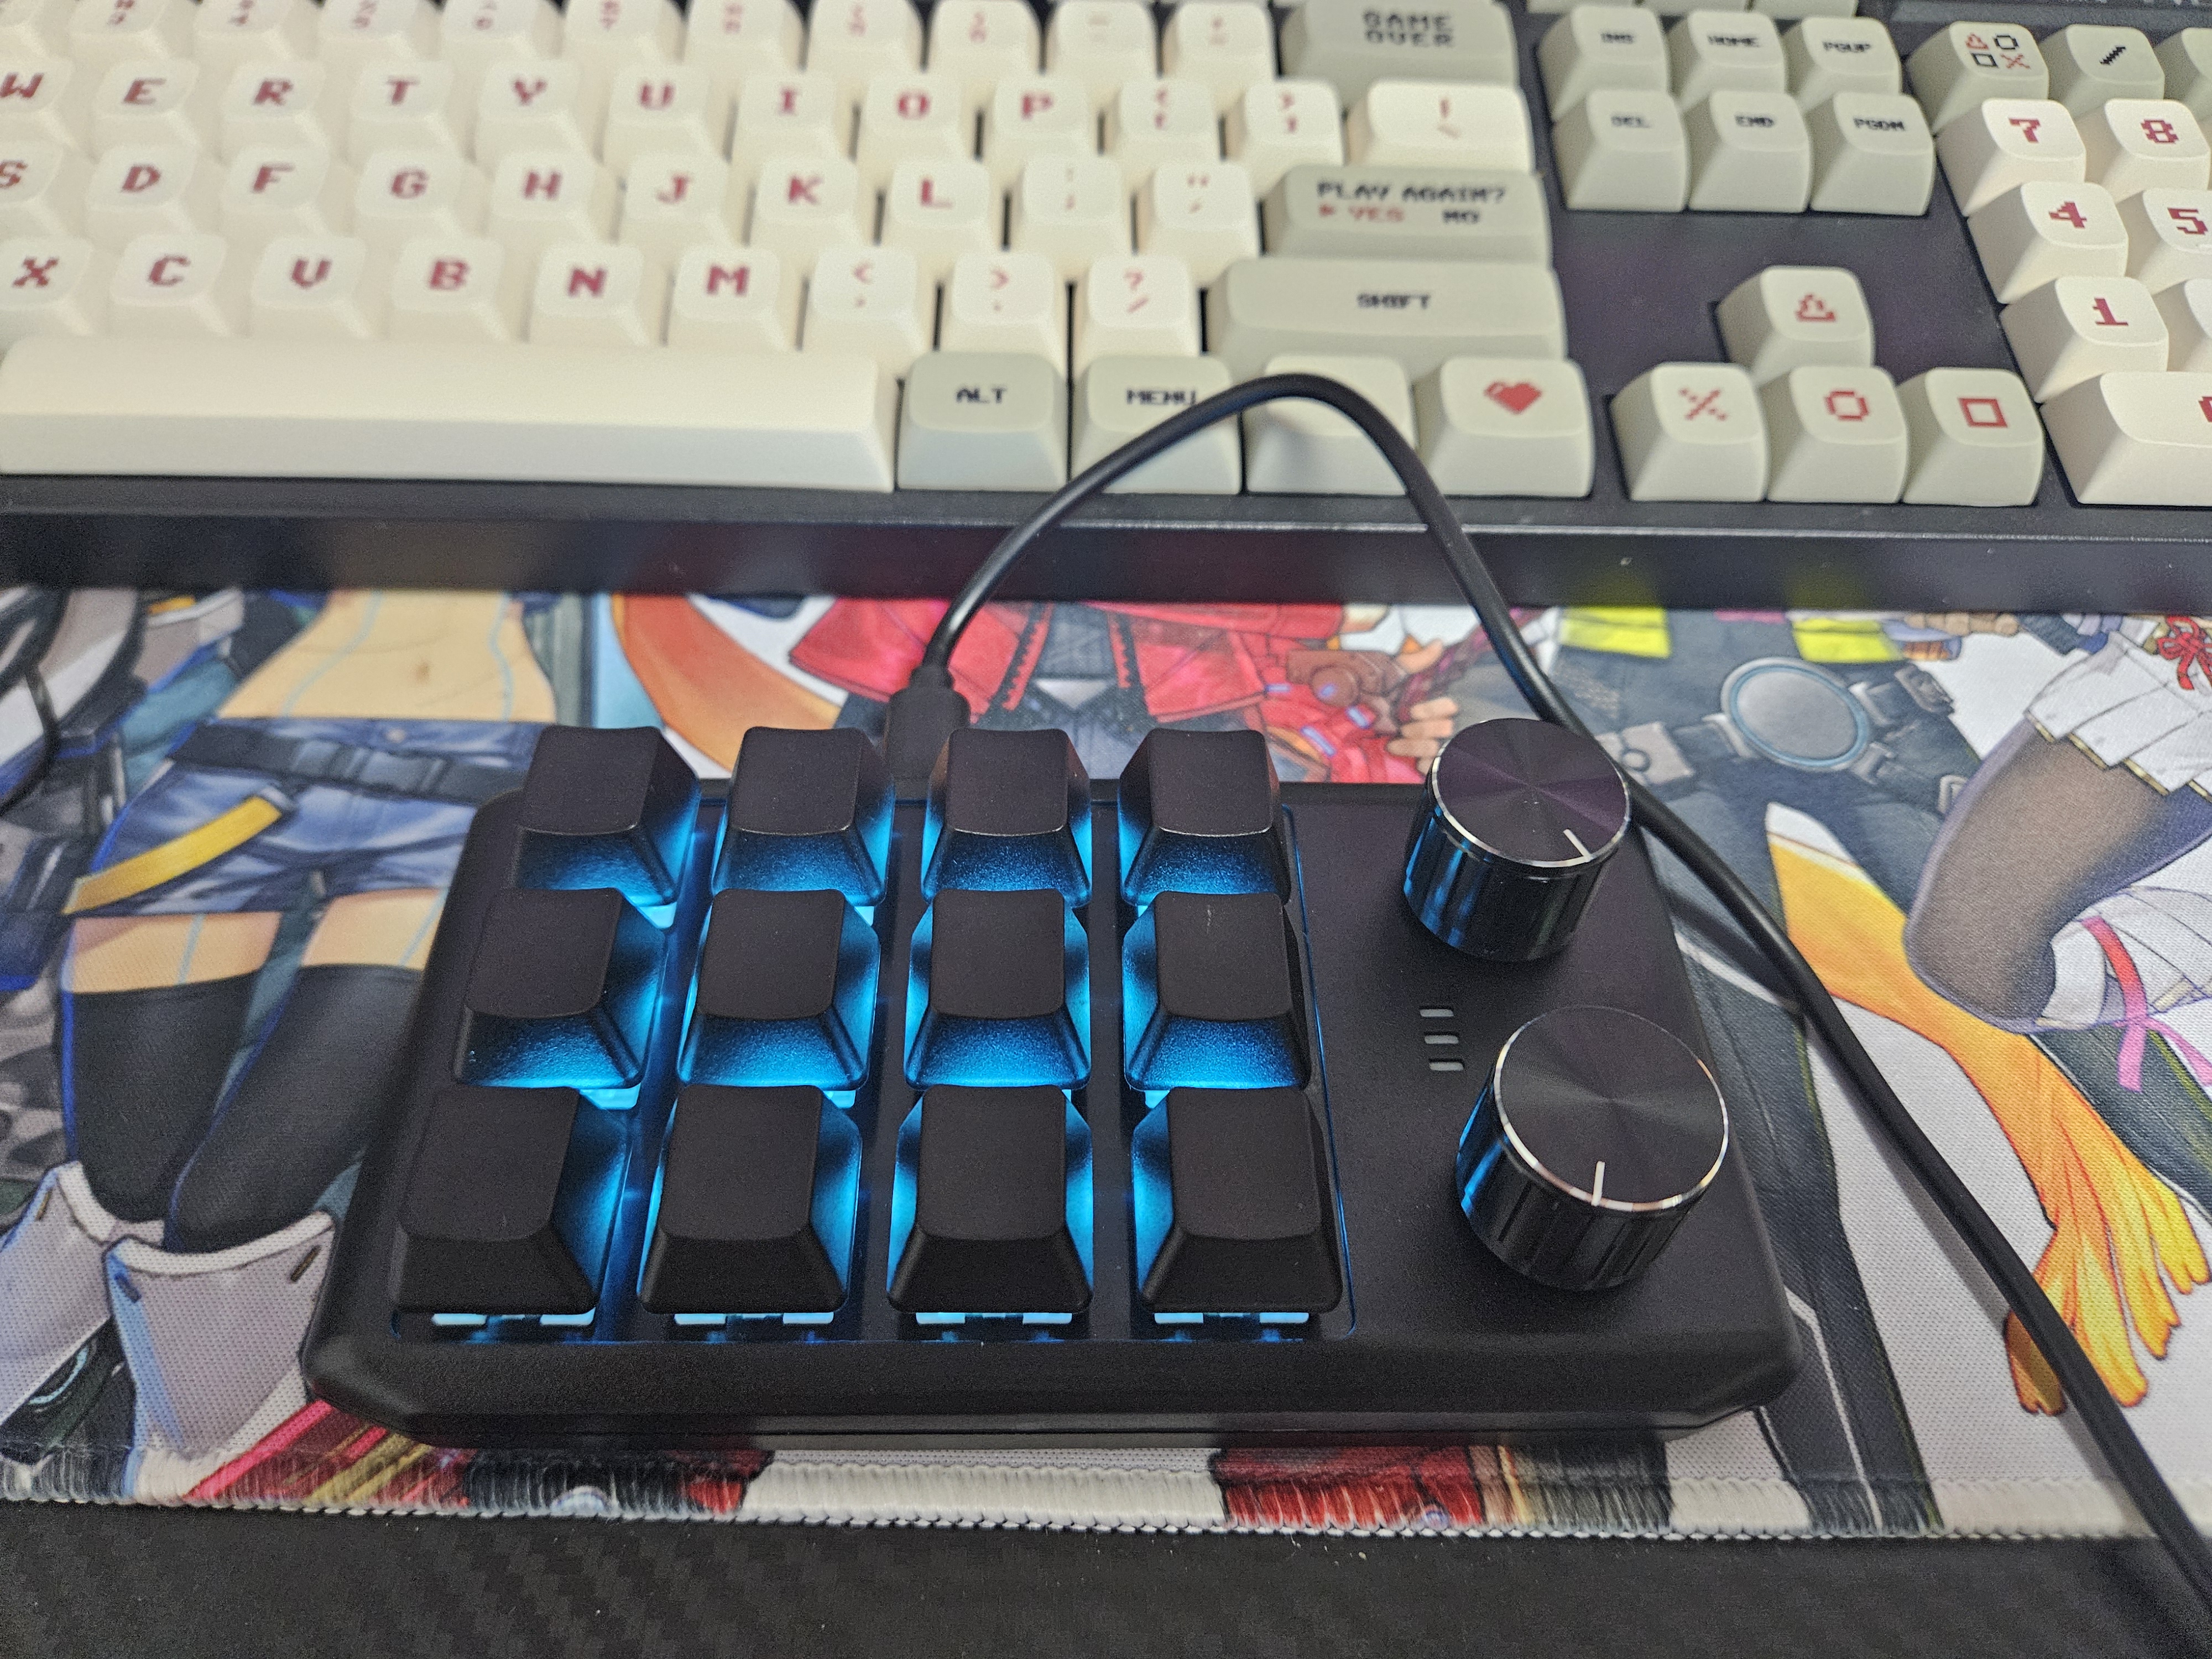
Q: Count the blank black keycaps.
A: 12